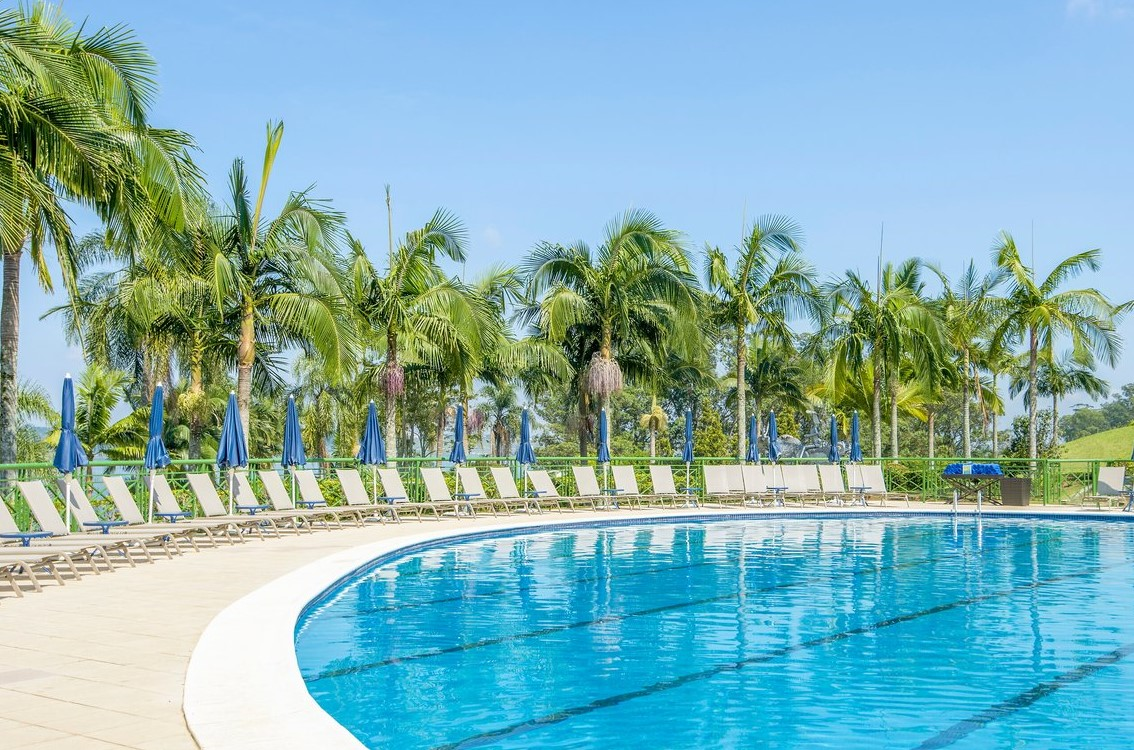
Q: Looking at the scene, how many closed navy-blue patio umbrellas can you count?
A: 13